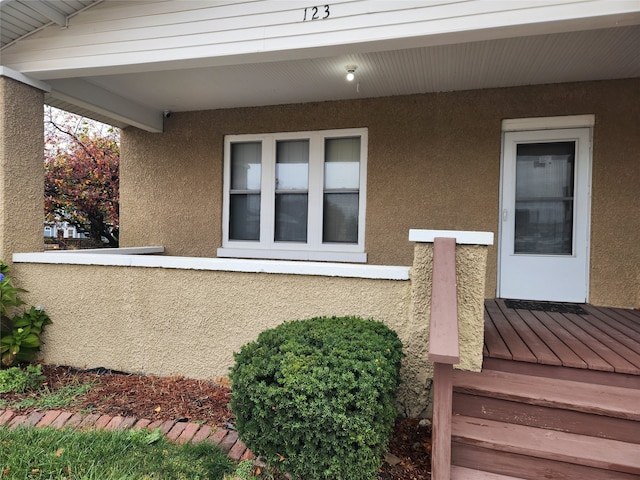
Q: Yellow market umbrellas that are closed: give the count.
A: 0